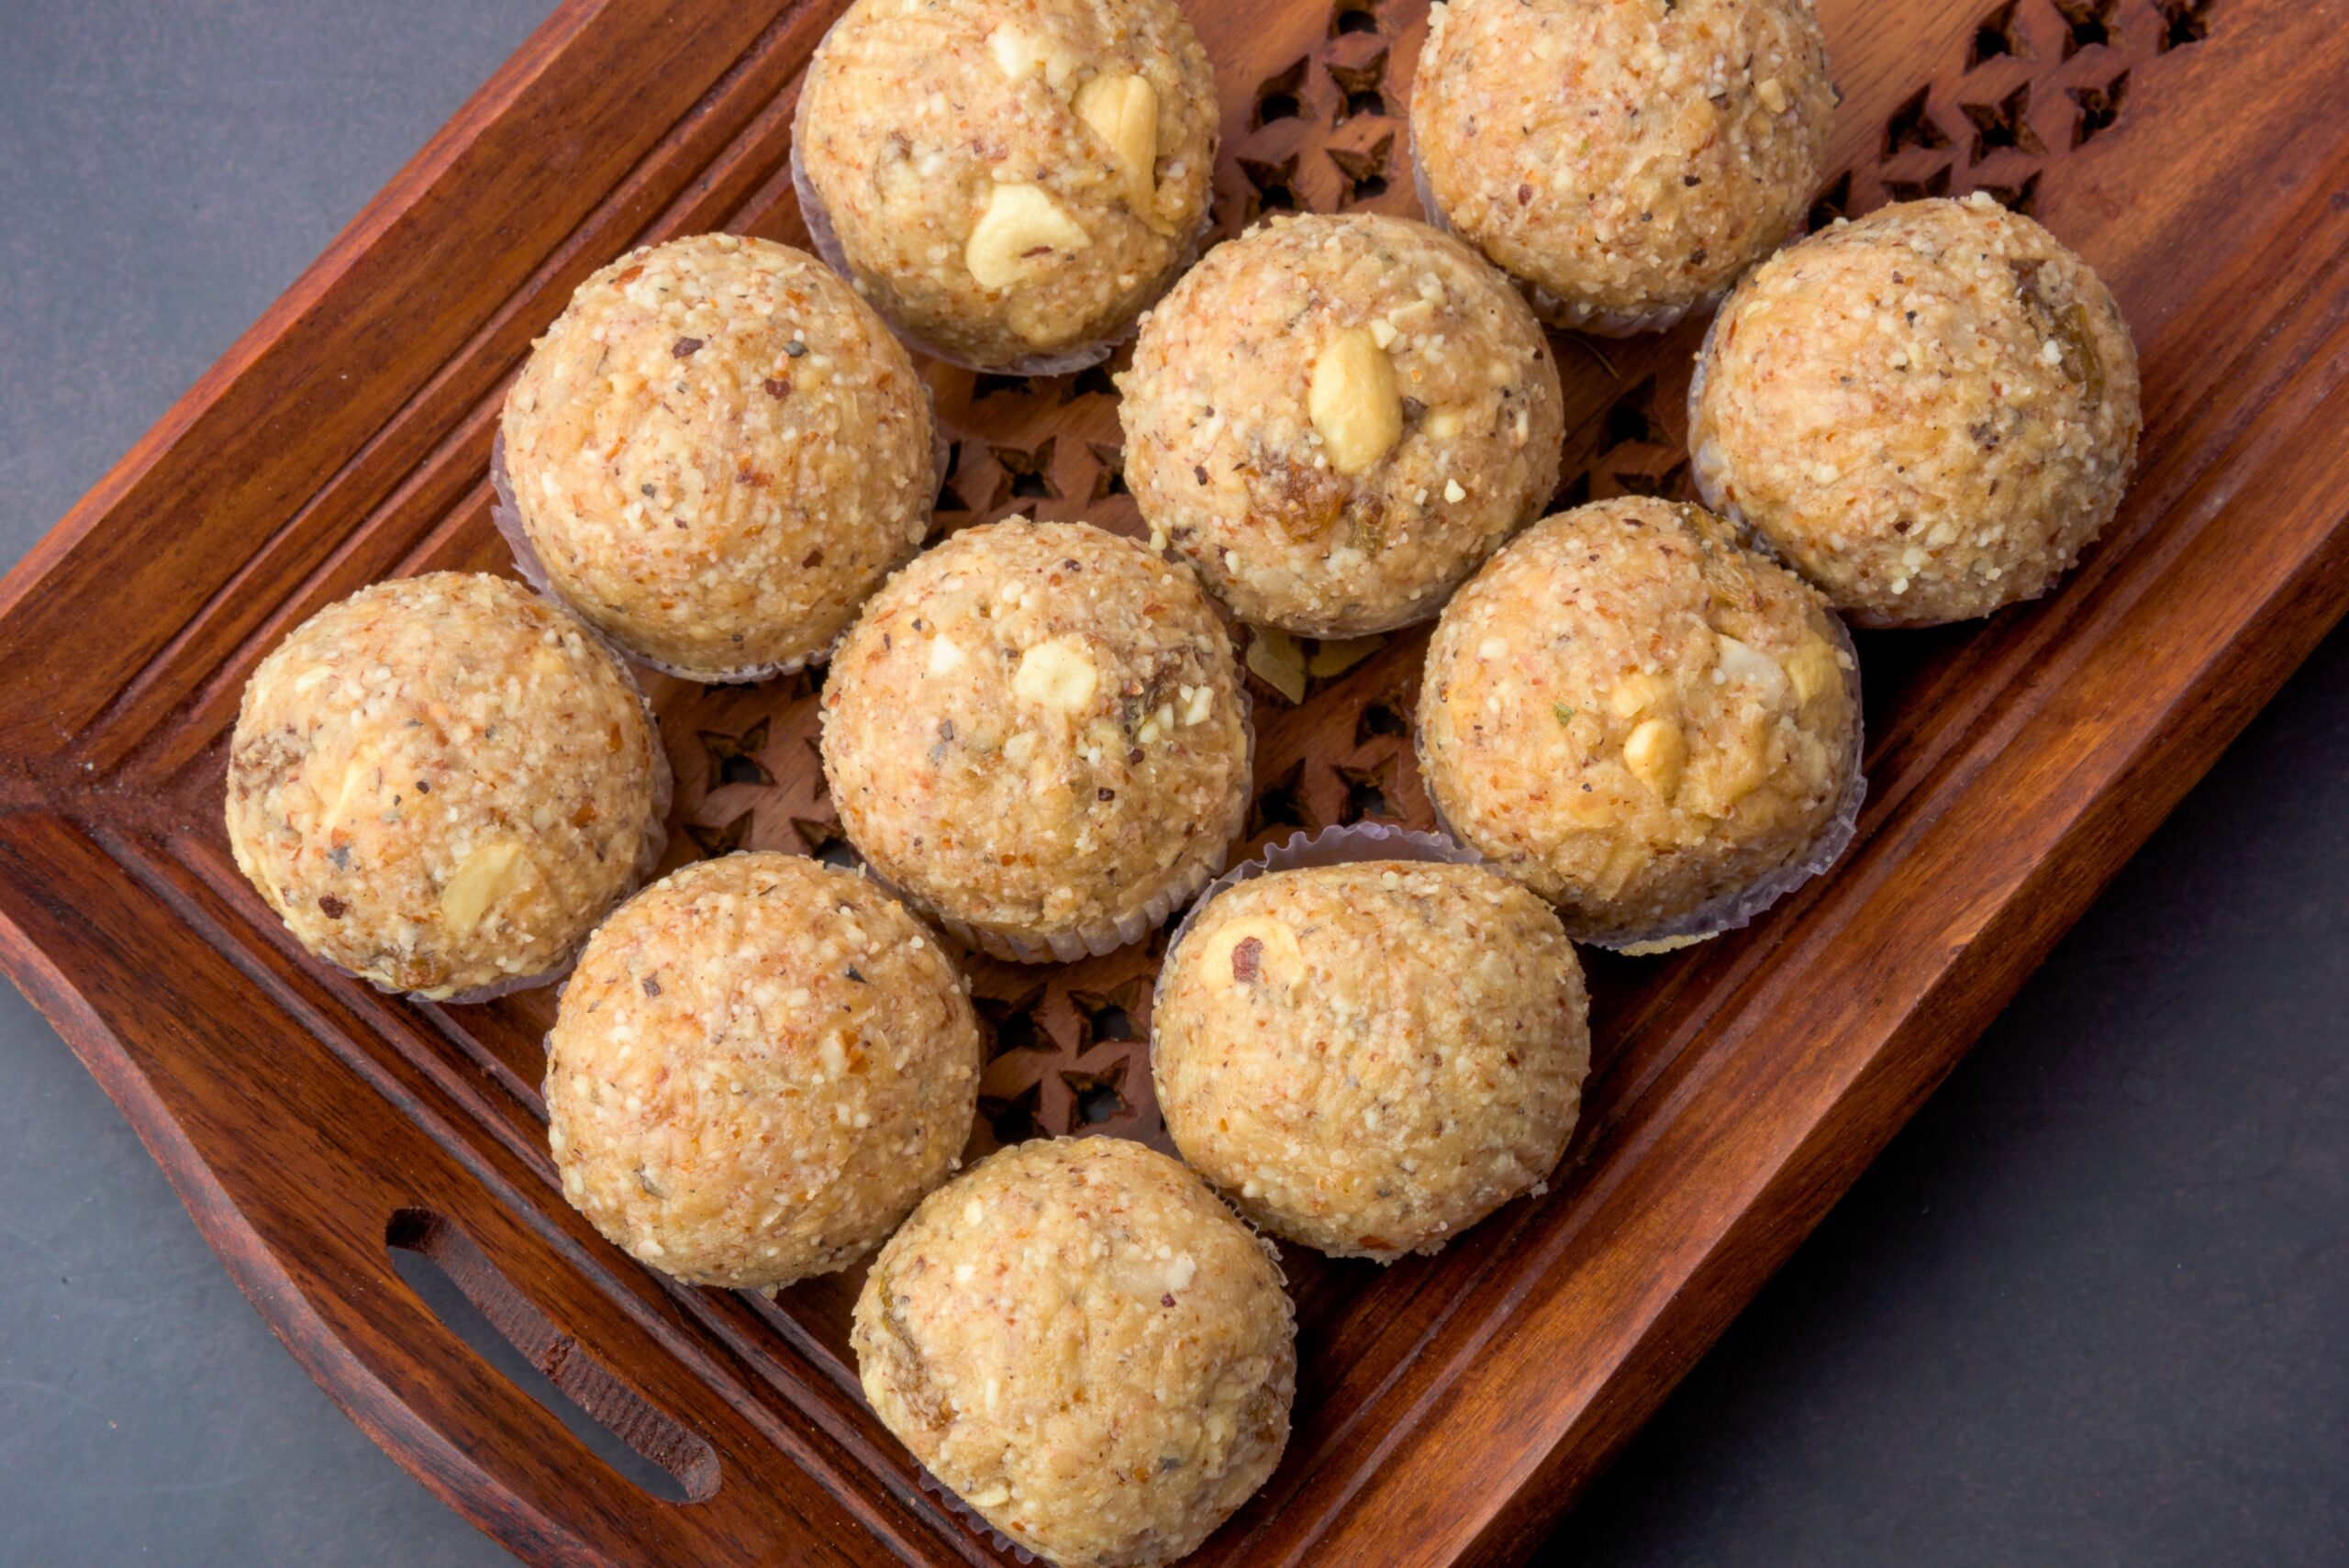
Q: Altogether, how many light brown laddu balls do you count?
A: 11